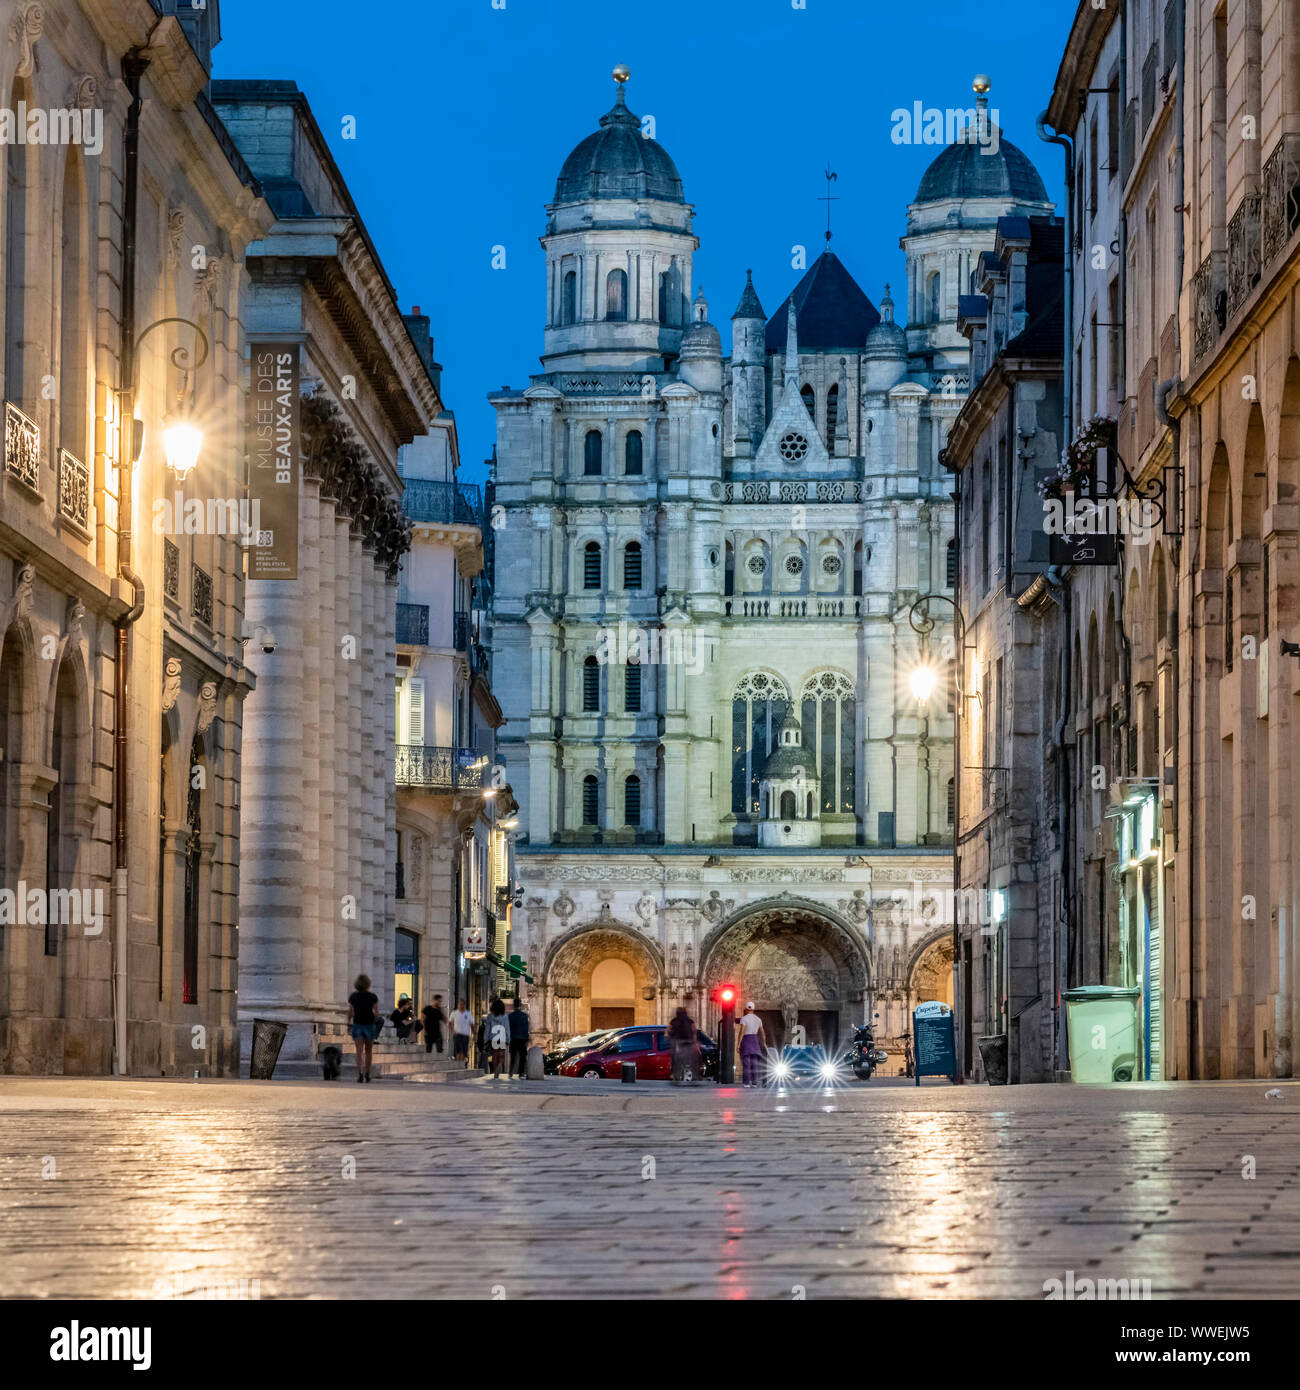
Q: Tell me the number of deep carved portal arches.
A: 3